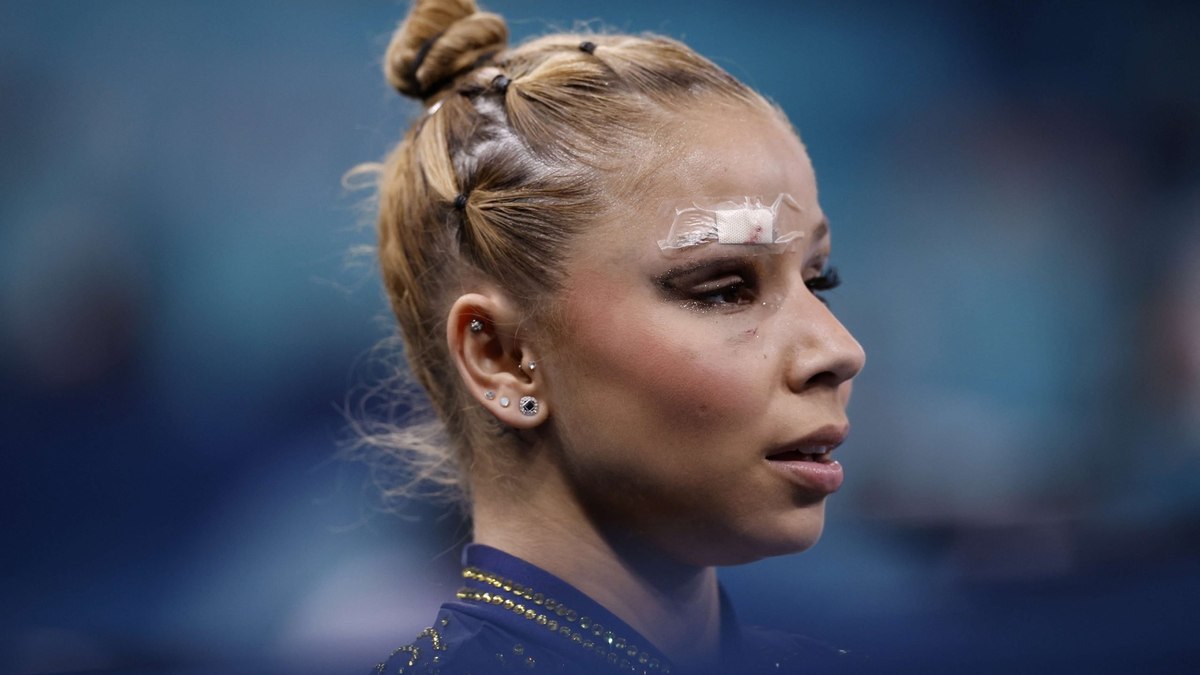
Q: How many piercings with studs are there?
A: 5